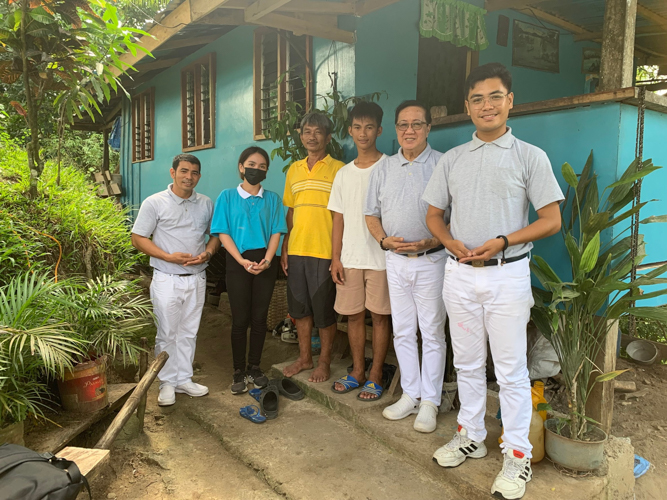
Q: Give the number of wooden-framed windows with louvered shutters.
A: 3